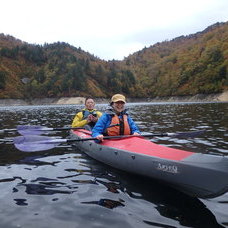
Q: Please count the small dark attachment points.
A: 4